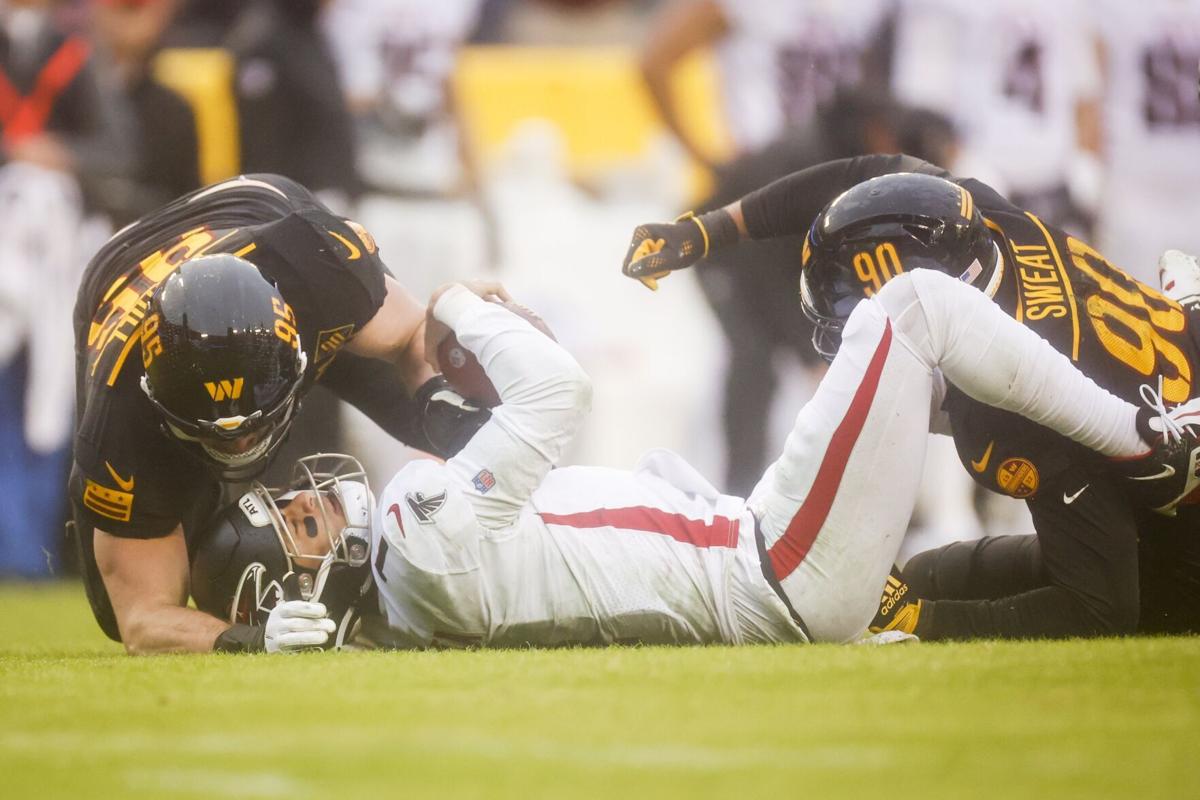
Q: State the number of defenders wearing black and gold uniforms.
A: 2